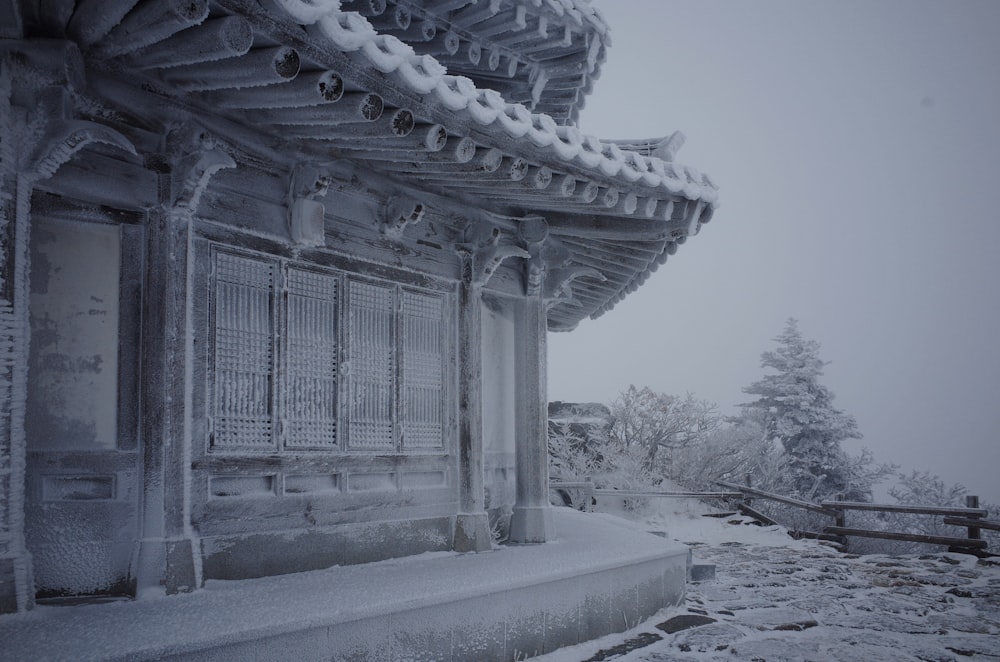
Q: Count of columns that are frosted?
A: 4